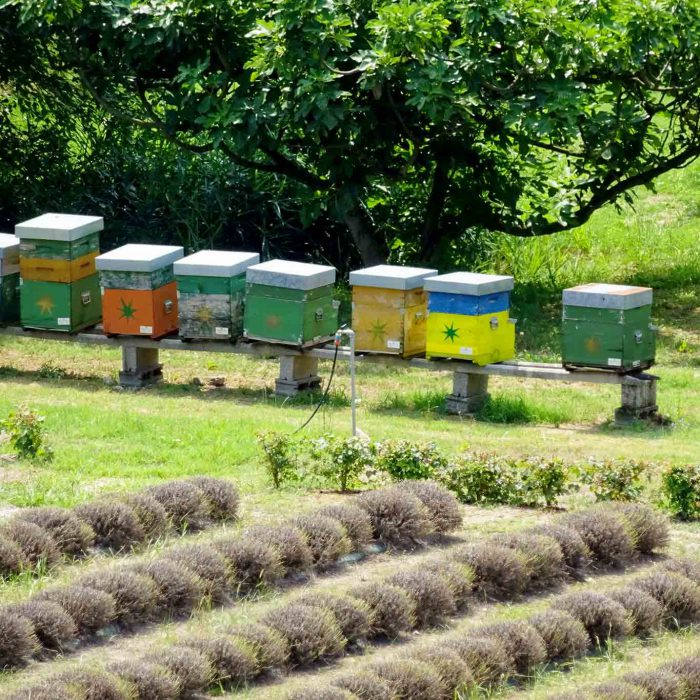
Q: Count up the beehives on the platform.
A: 8